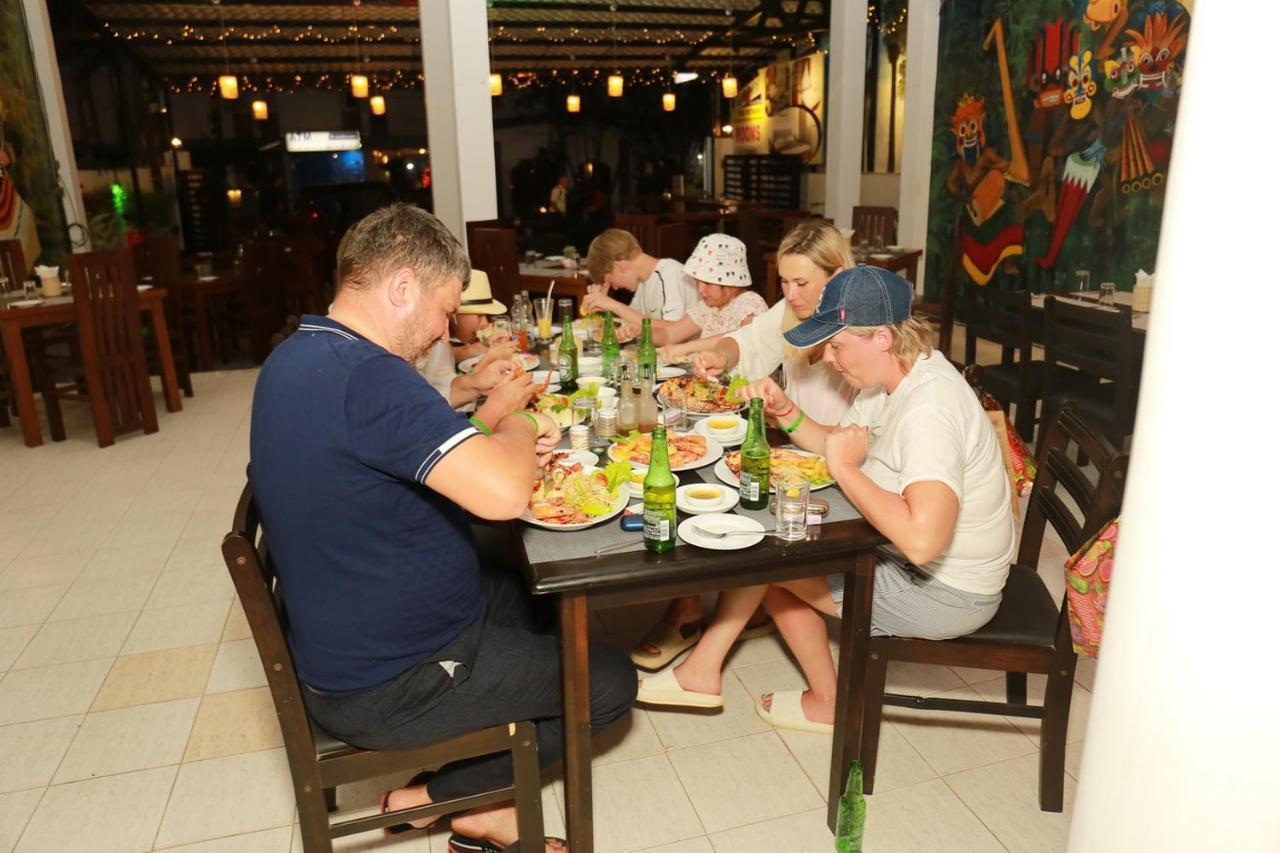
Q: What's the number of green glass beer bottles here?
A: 6